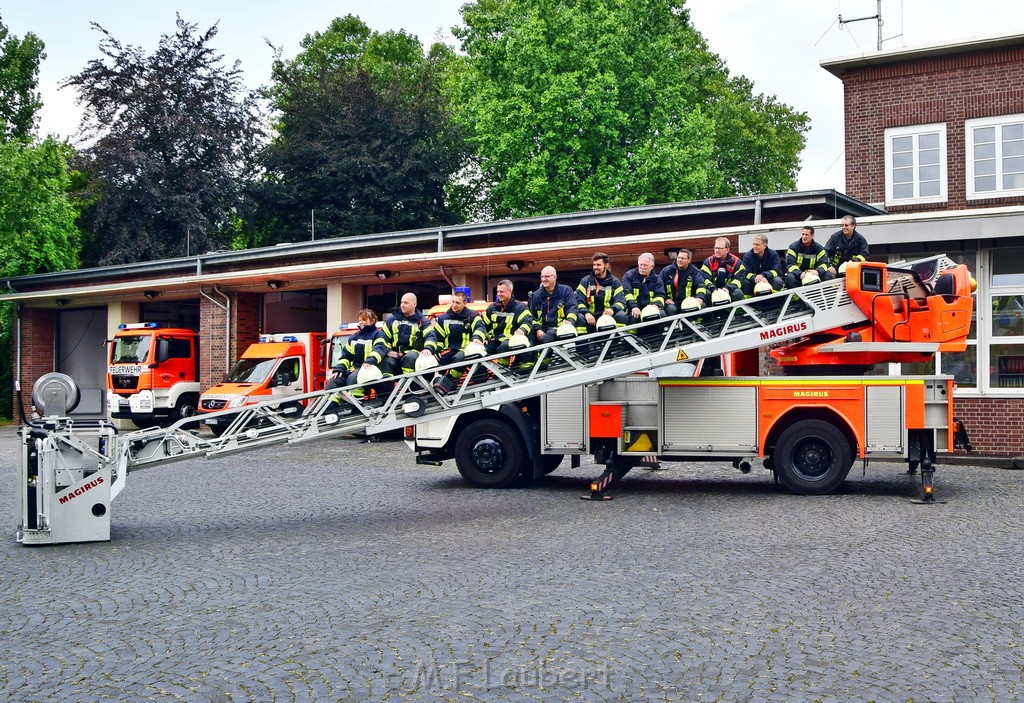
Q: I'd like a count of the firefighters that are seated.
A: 12